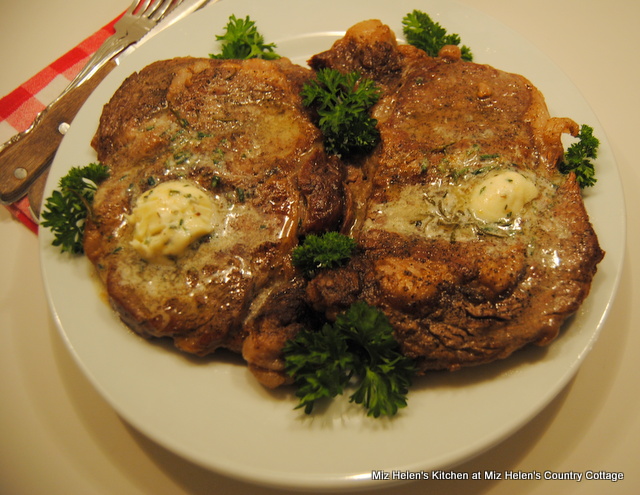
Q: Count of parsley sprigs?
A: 7